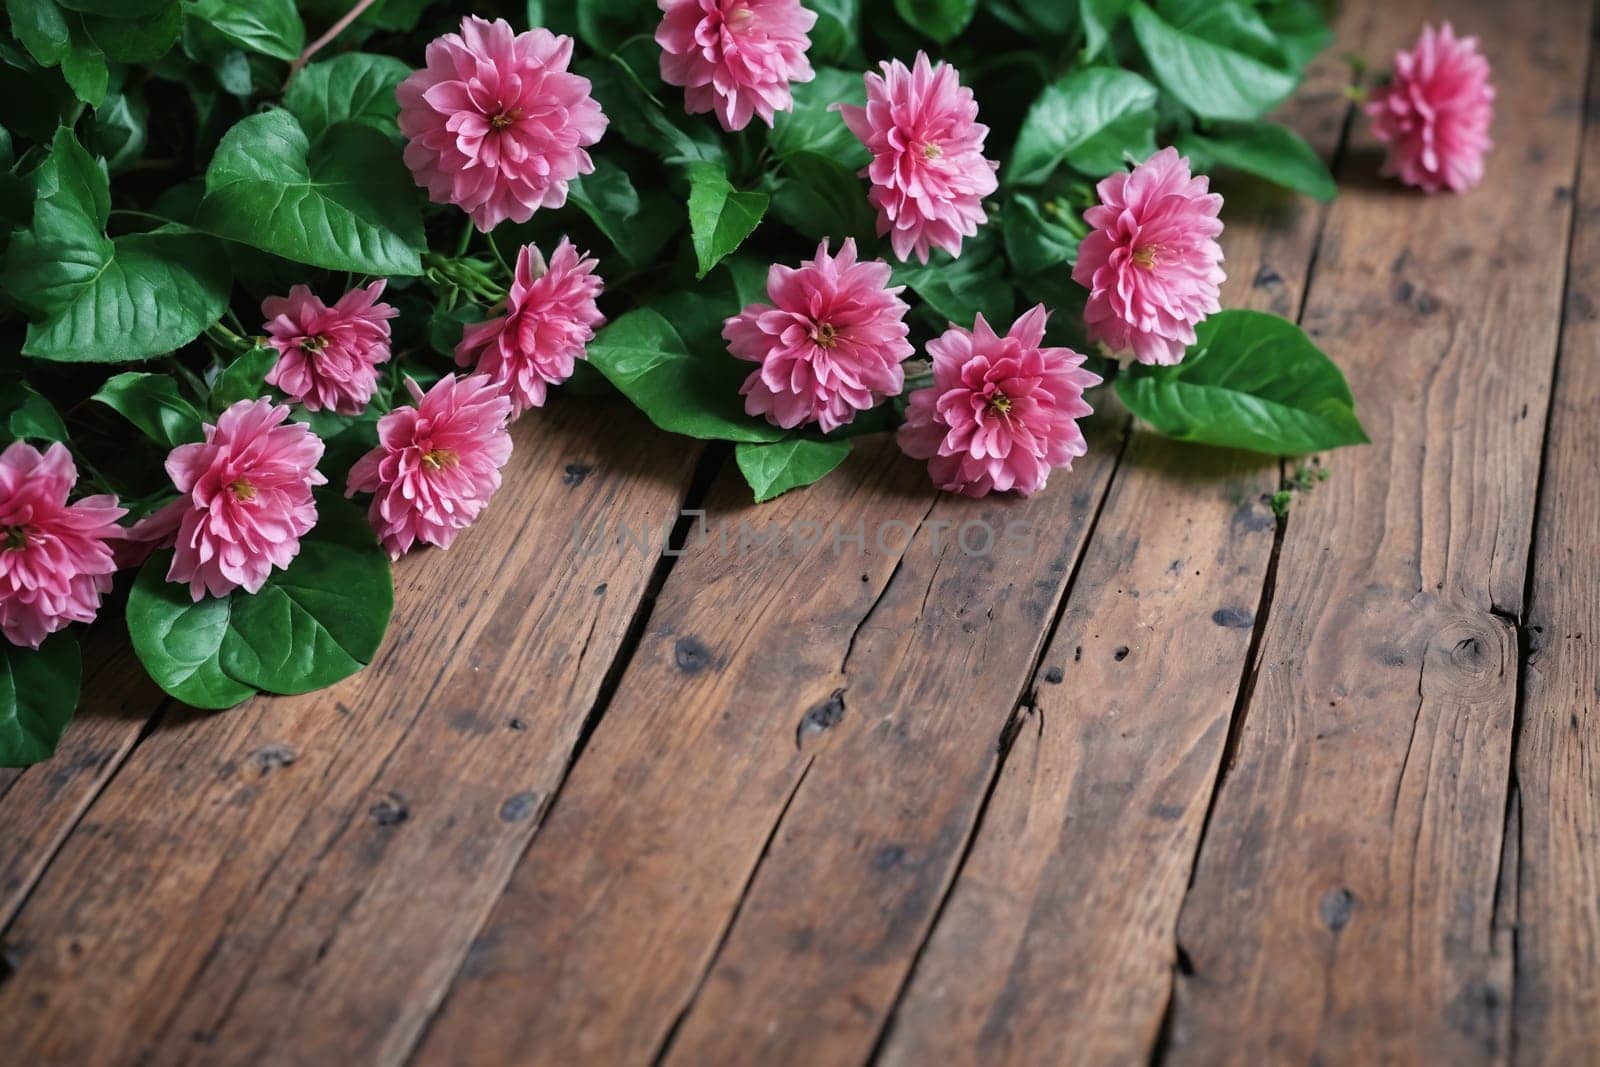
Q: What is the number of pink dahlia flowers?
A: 12